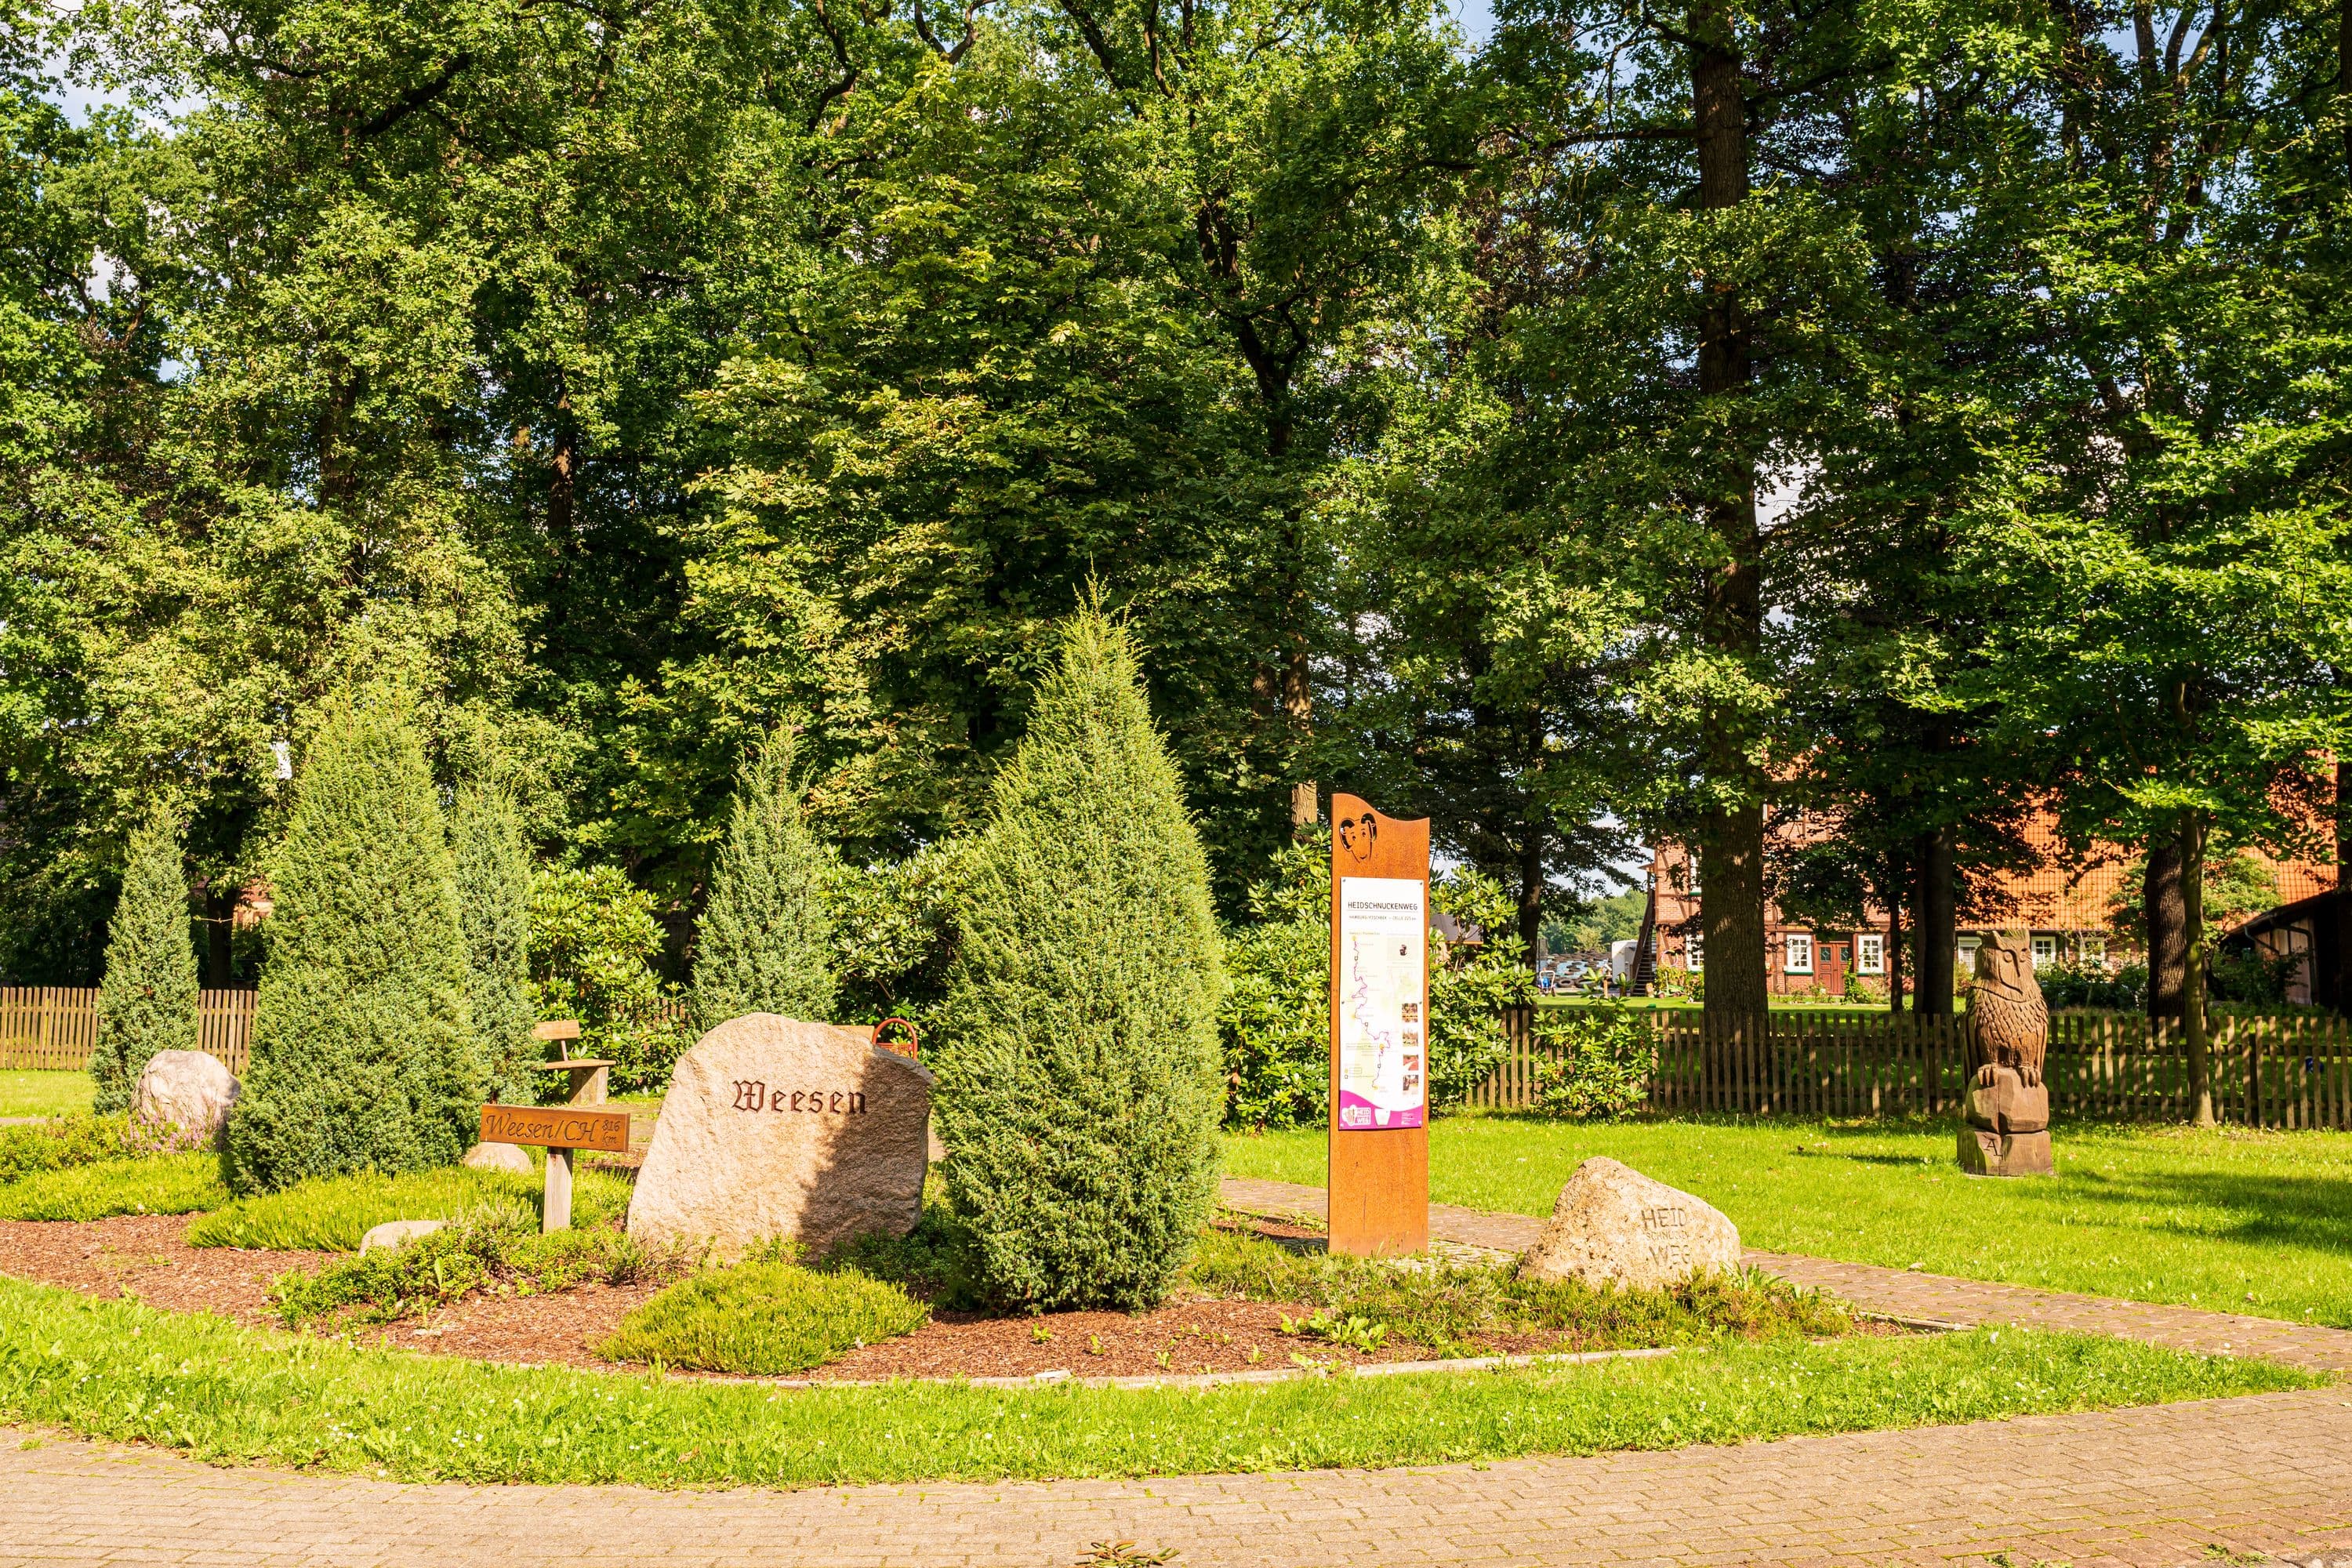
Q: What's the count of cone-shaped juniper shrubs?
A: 5